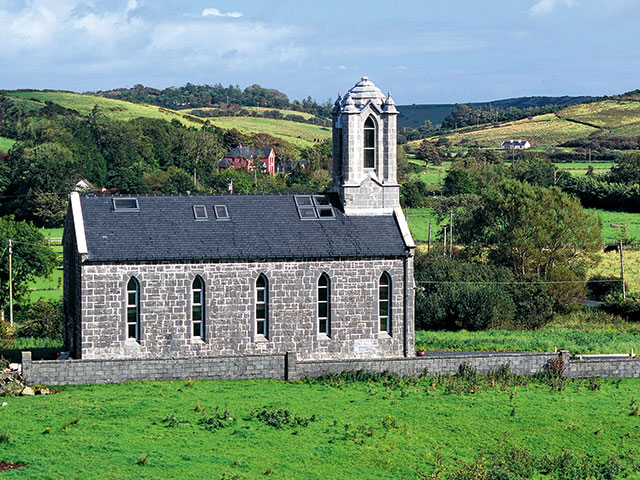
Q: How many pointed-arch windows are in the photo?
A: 6